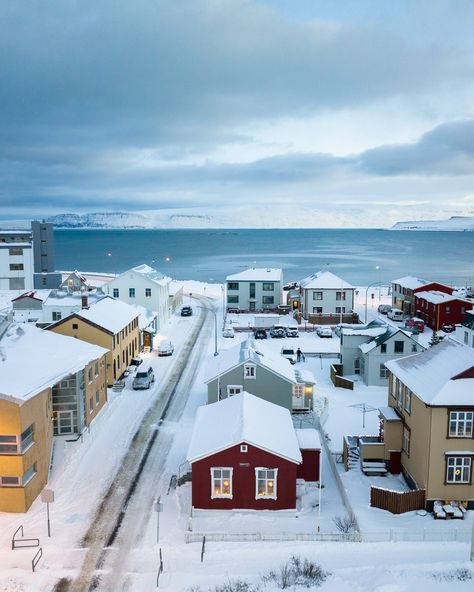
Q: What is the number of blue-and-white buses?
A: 0